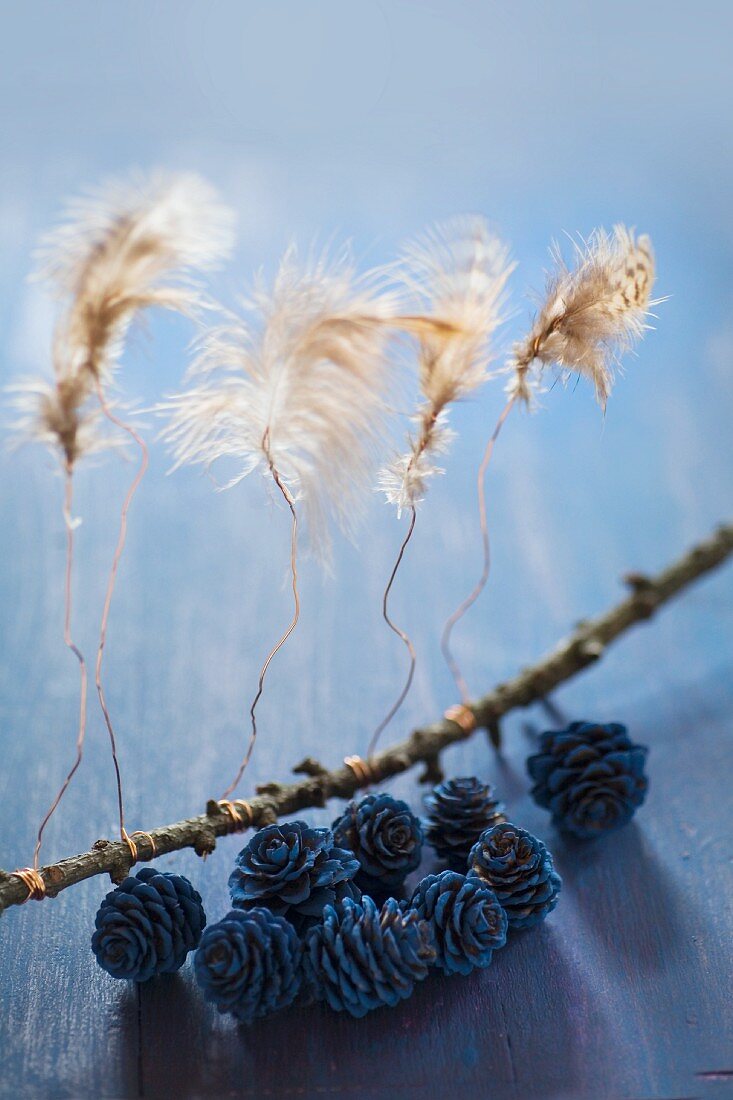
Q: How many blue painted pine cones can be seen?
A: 9